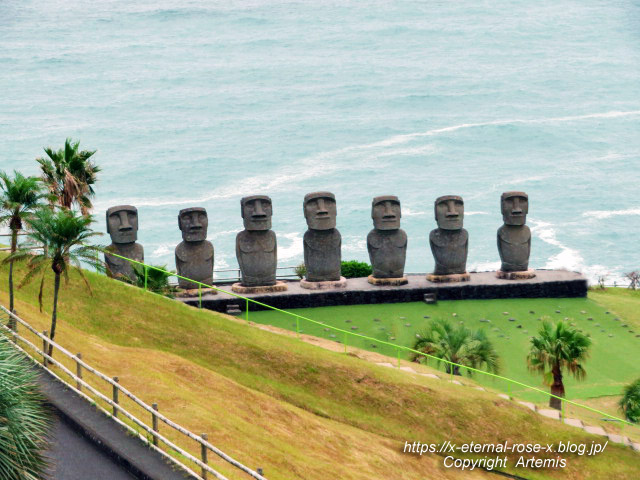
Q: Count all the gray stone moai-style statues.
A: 7